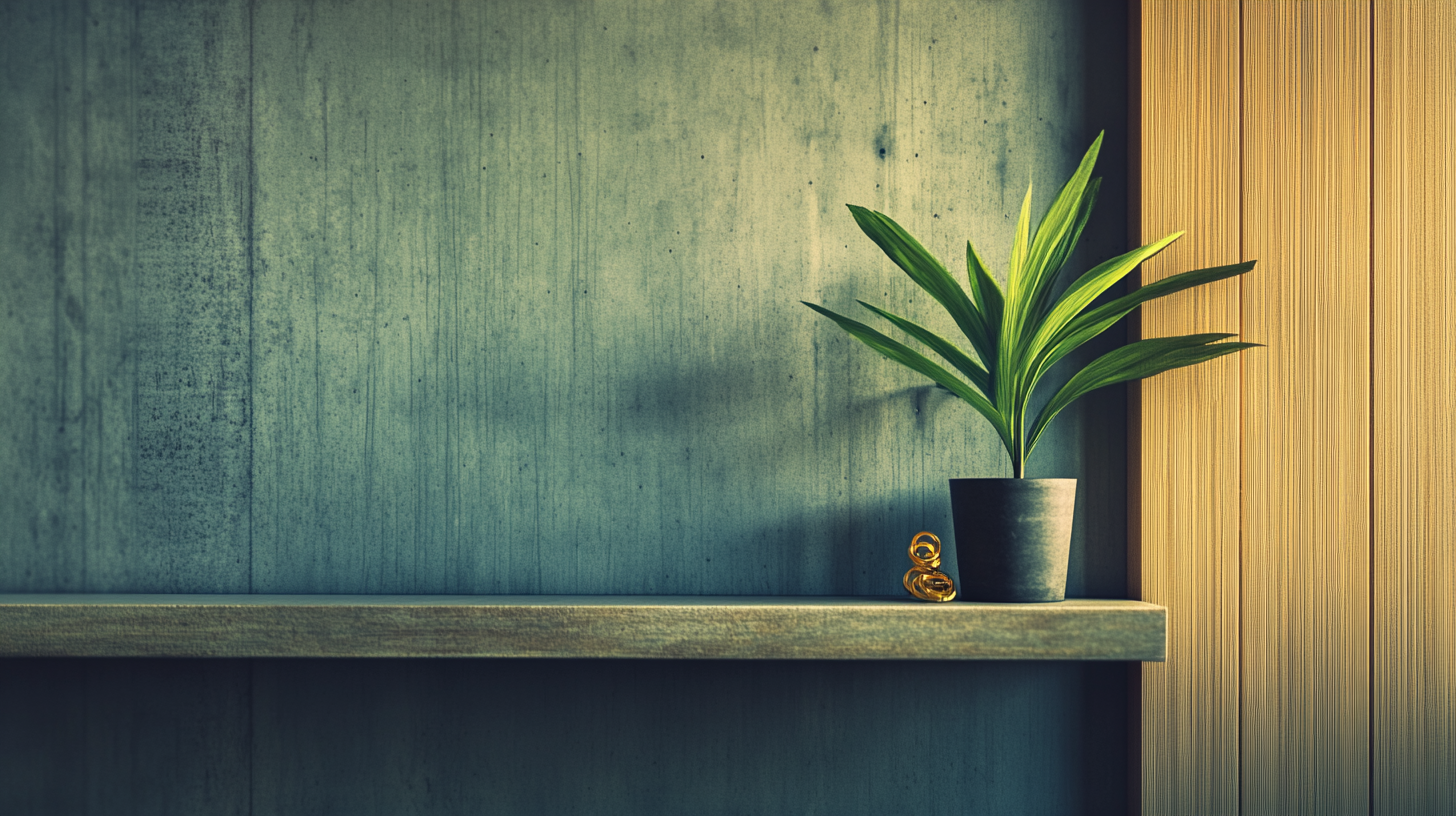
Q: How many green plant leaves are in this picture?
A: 10